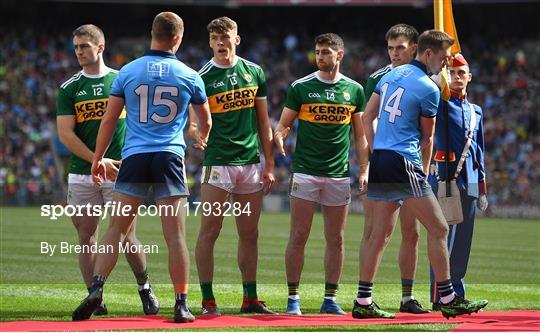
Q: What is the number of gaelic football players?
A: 6